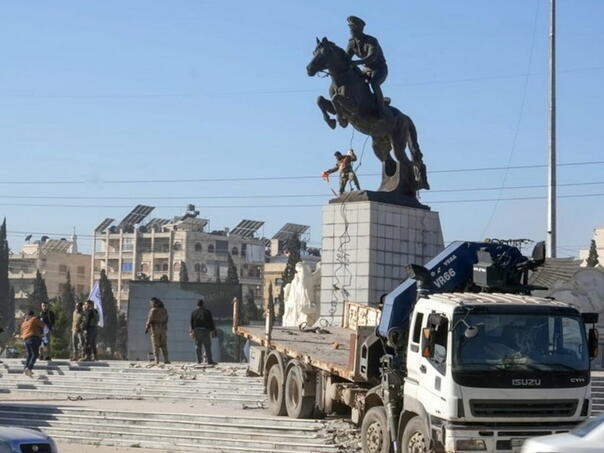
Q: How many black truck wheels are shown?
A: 4